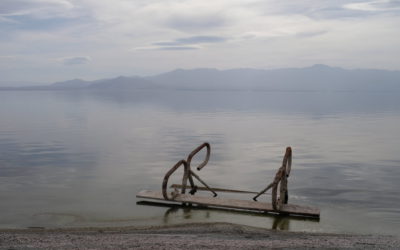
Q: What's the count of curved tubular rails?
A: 4